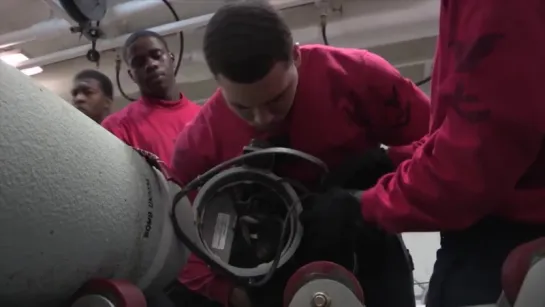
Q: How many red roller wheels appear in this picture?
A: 3